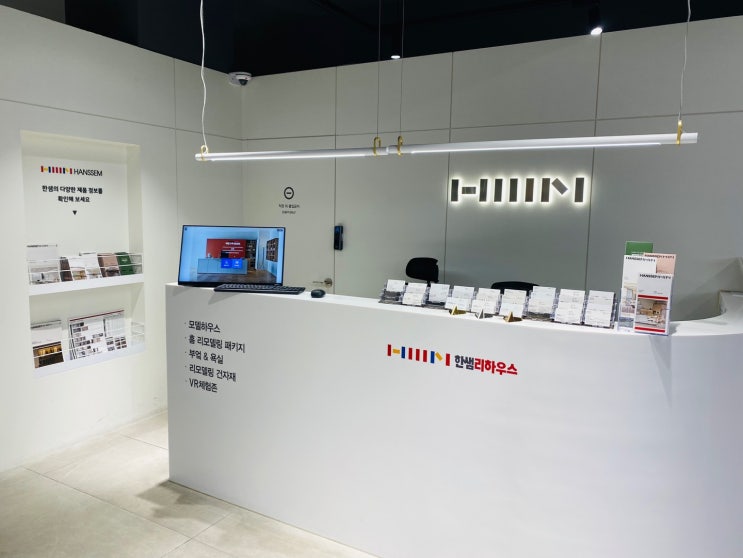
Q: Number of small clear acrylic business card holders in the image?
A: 9